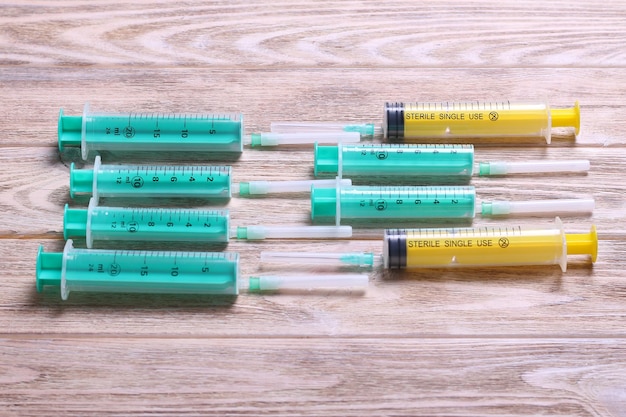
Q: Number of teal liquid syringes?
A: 6